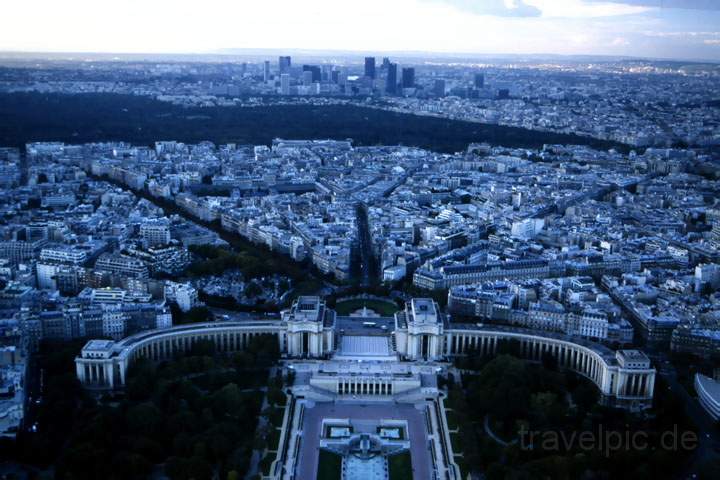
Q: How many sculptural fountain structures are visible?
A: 1